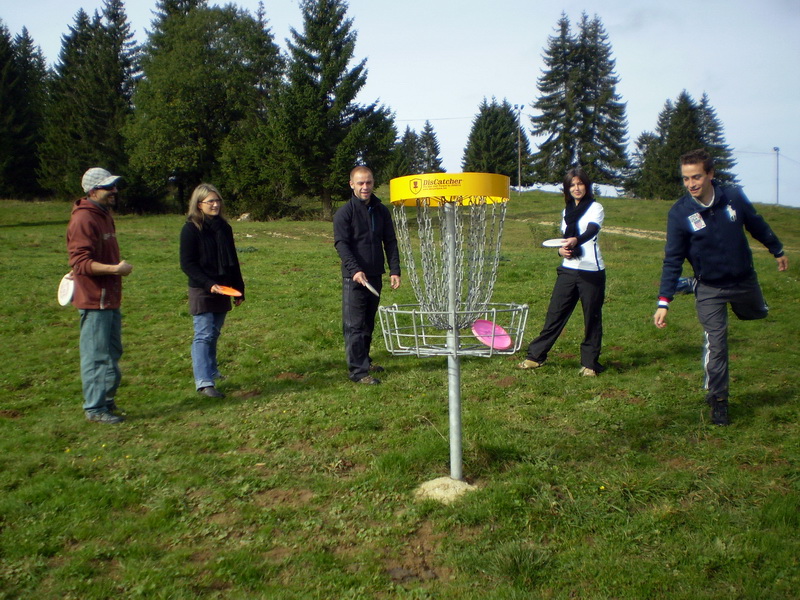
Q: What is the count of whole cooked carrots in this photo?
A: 0